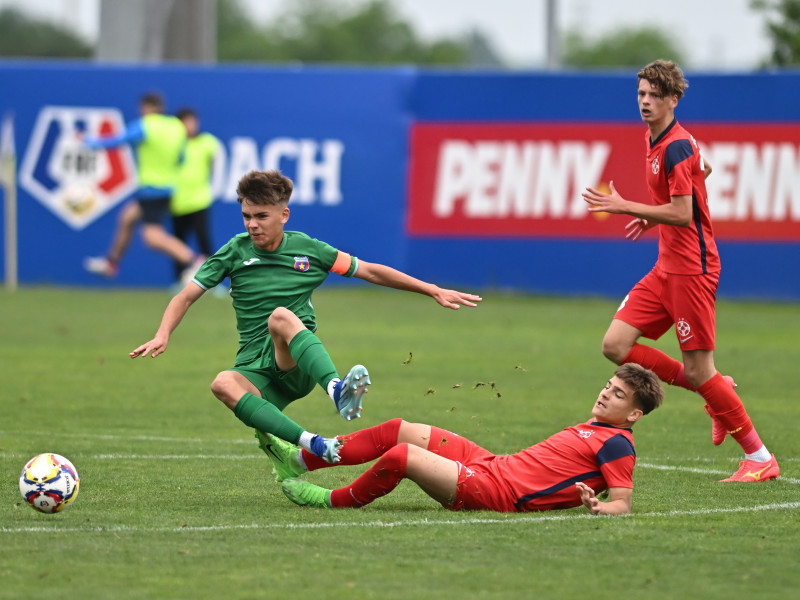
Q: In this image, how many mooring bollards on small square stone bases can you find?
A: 0